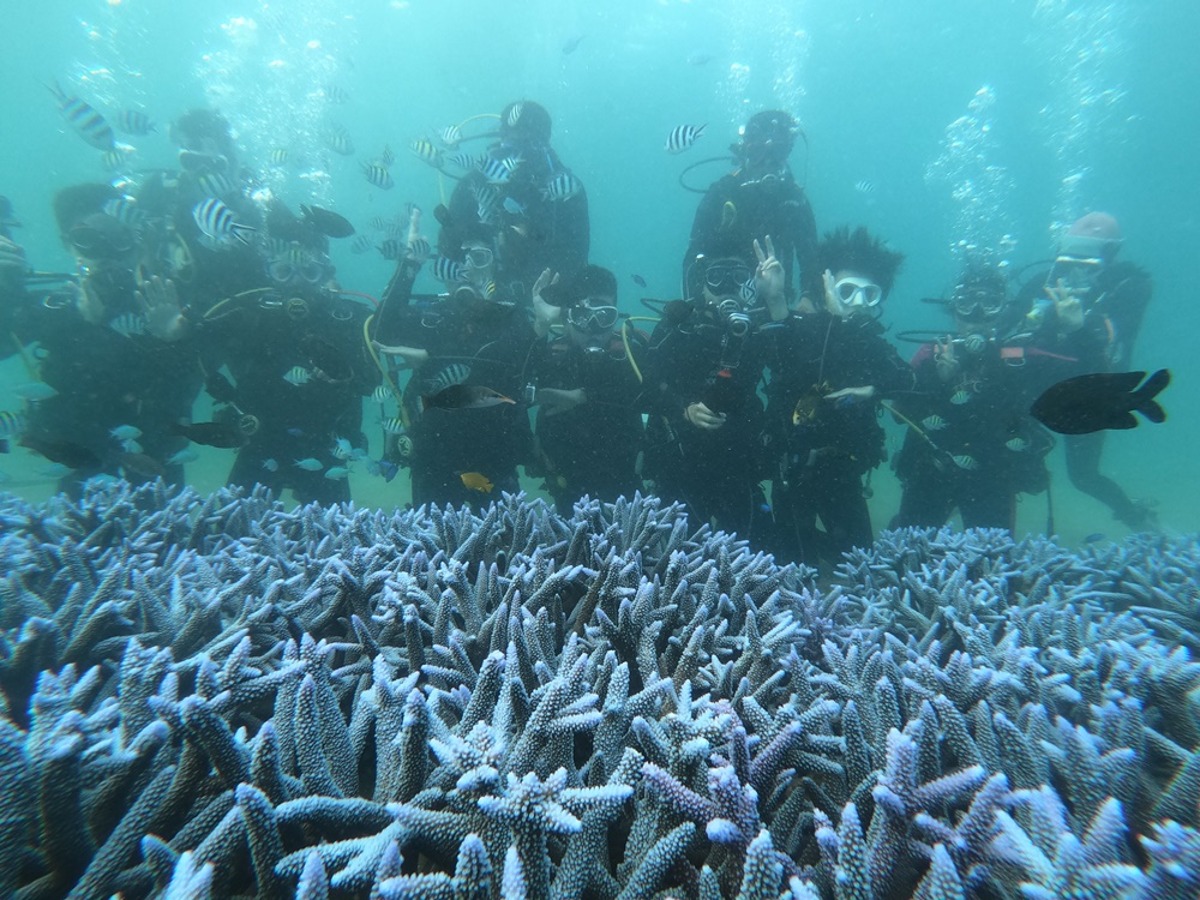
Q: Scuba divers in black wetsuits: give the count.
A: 12